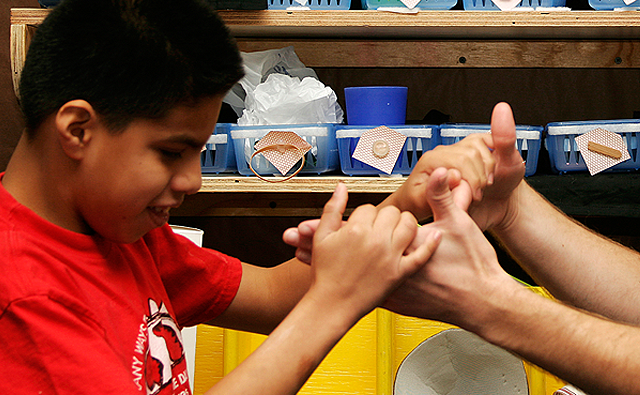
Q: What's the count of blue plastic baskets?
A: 9